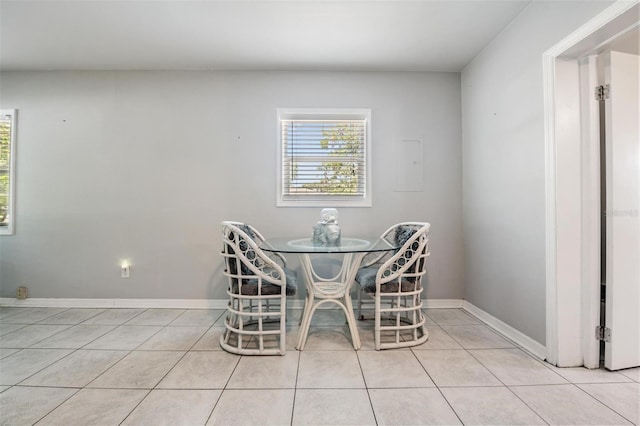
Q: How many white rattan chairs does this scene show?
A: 2